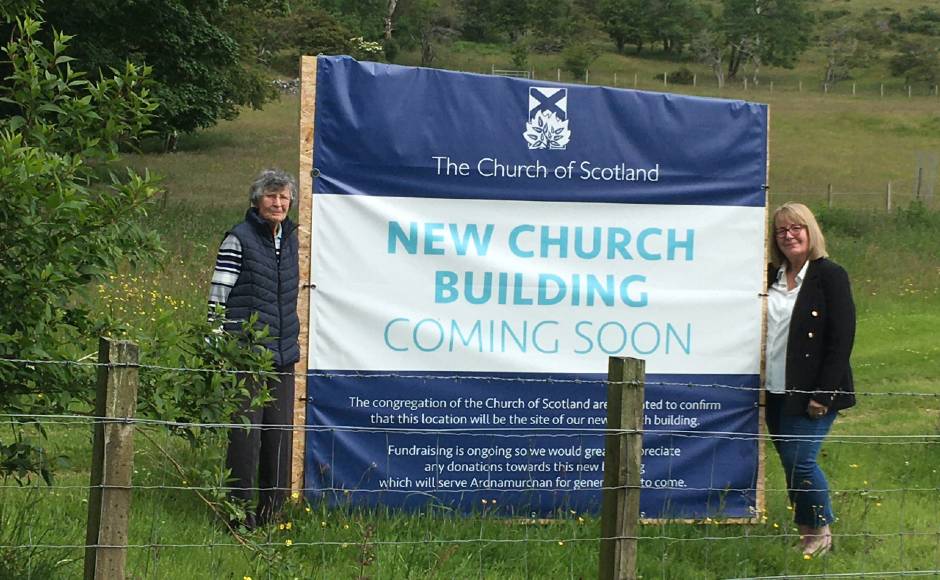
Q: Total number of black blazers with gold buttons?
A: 1